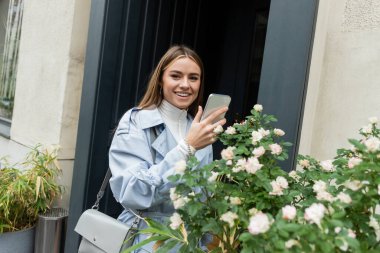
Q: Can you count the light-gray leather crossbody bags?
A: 1